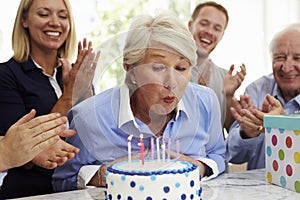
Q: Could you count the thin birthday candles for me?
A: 7